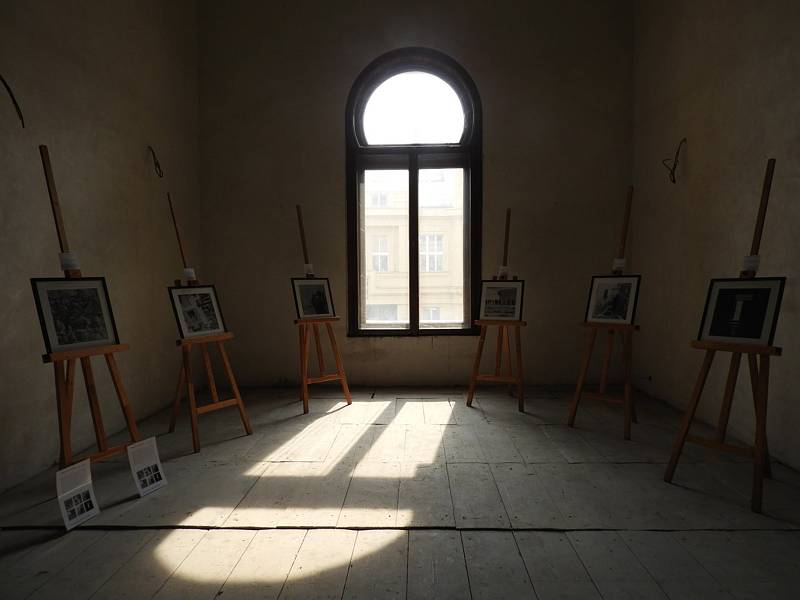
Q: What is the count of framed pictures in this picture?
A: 6